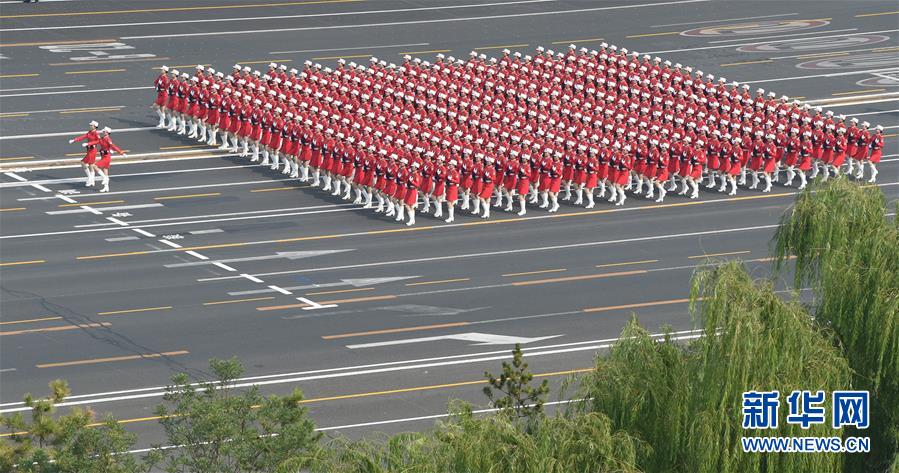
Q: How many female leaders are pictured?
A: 2